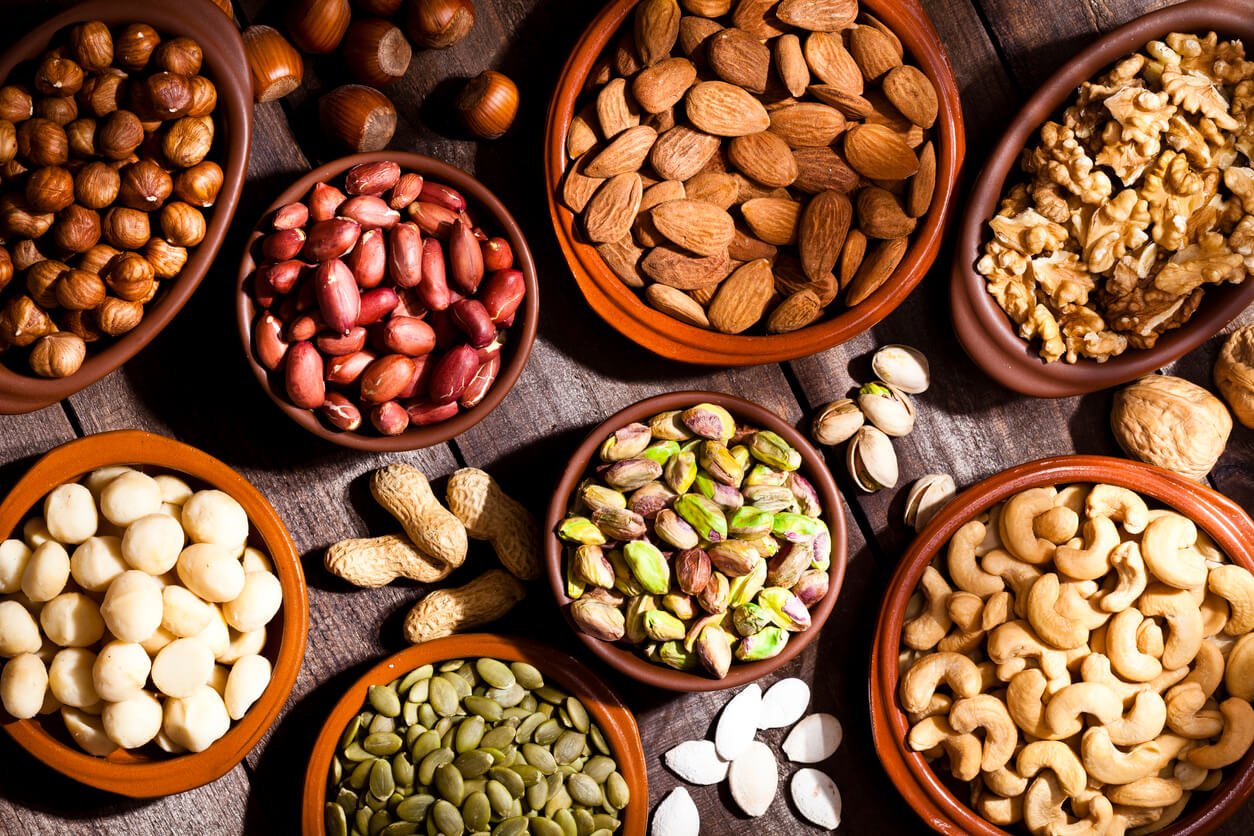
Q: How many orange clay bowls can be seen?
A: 4